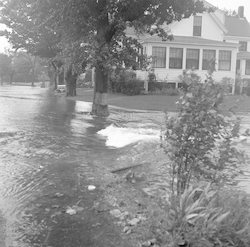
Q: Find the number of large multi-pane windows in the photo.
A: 5